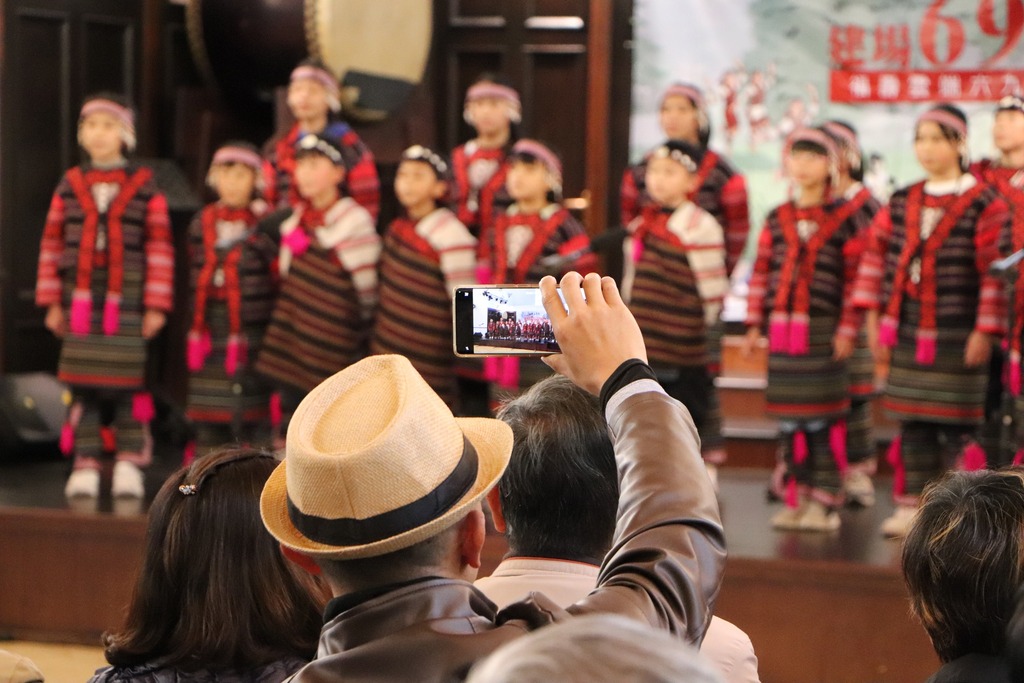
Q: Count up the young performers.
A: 13